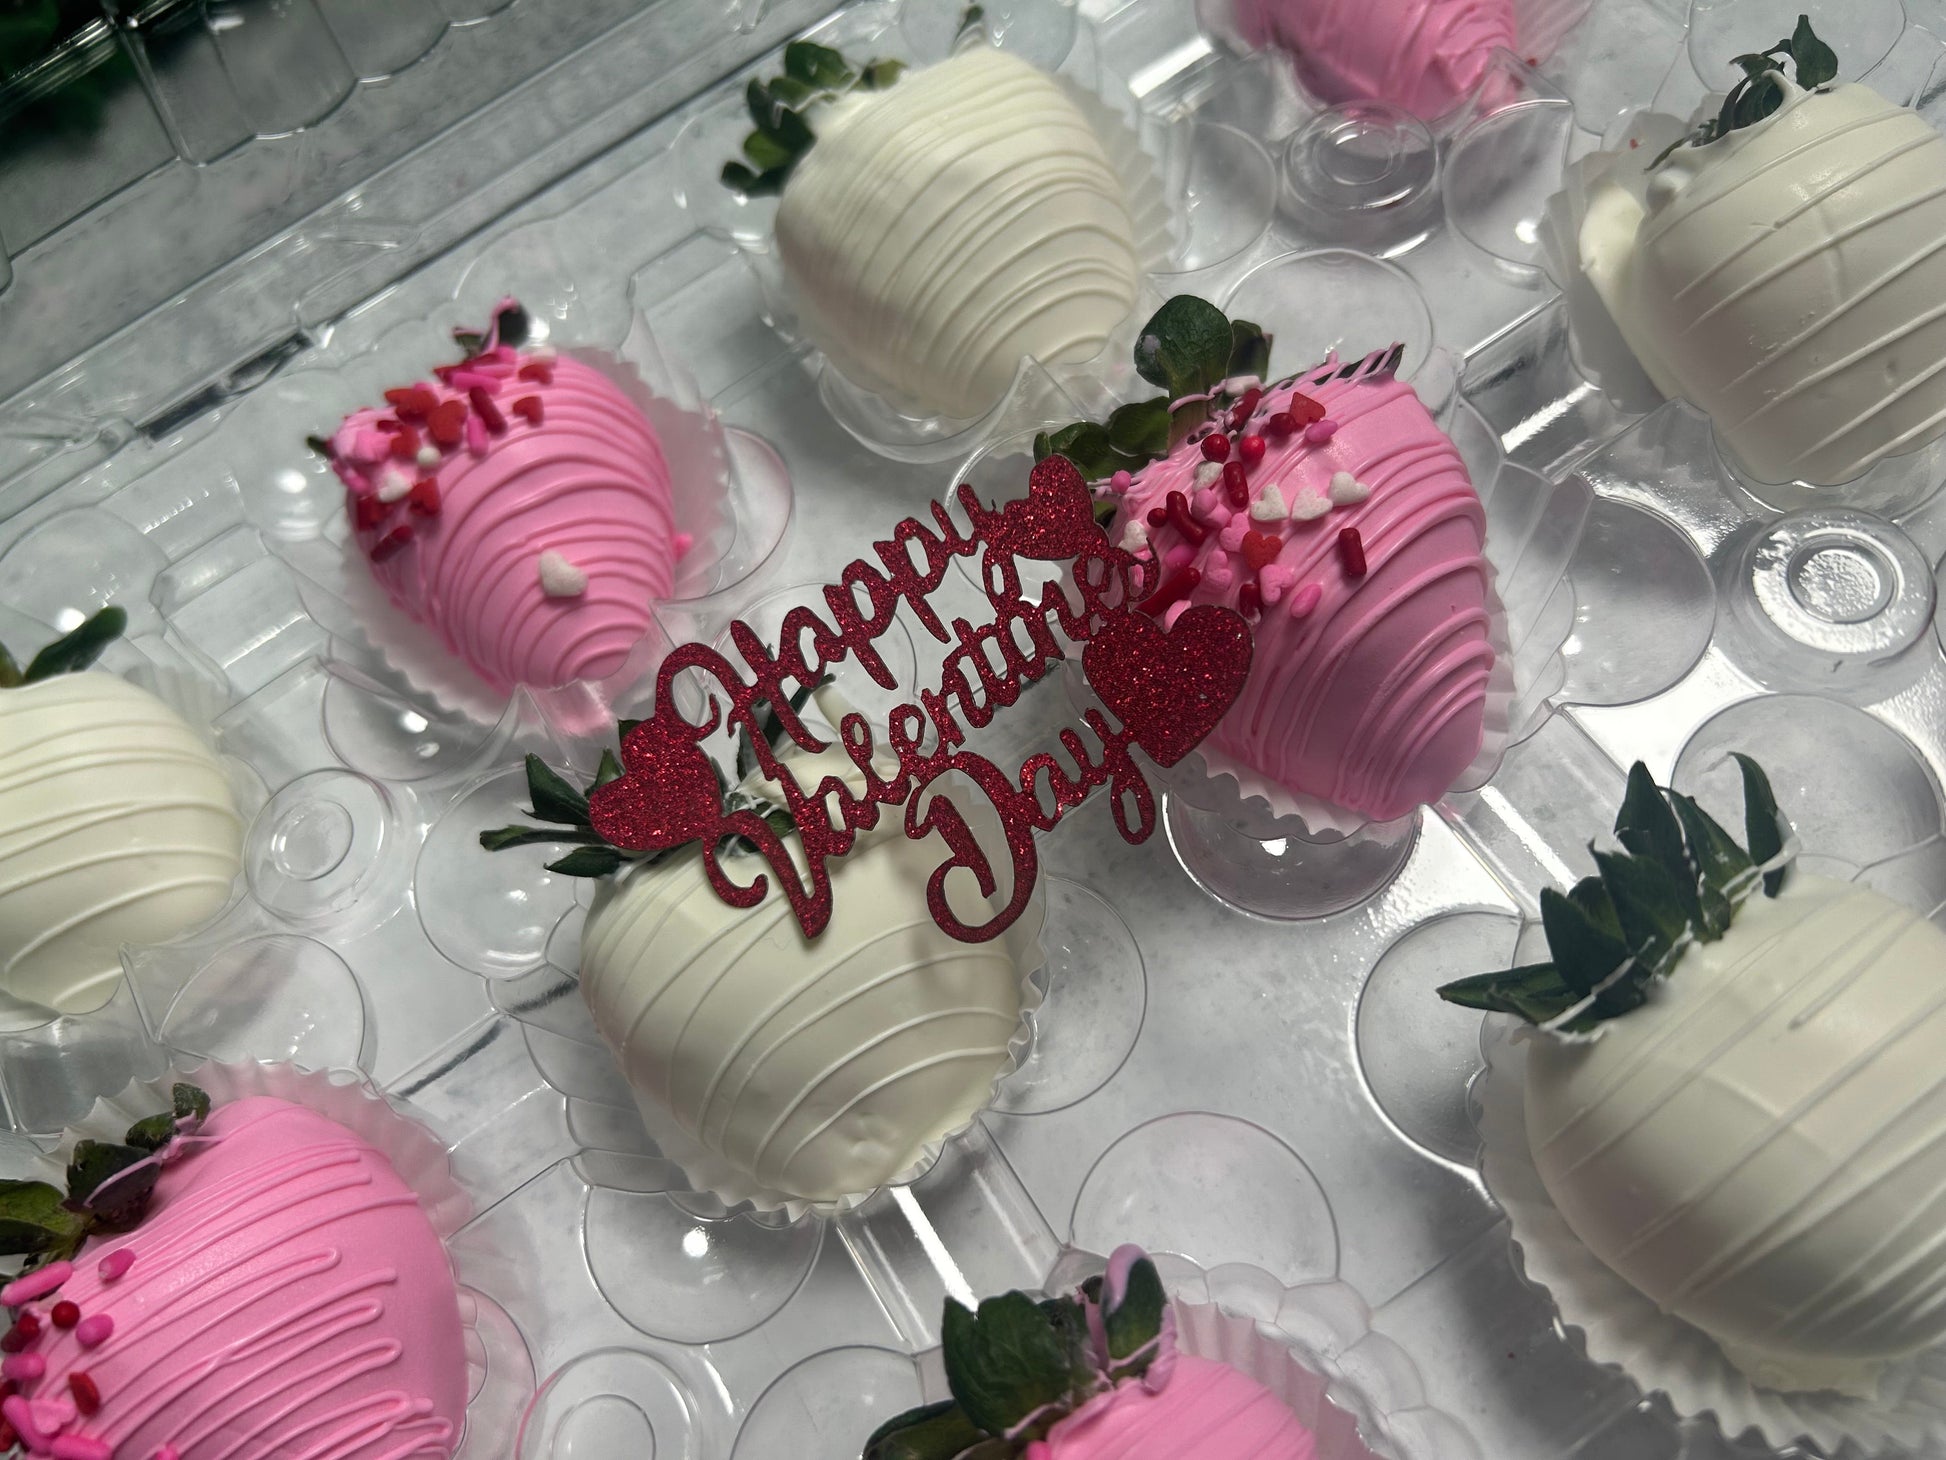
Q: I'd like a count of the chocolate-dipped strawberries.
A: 10